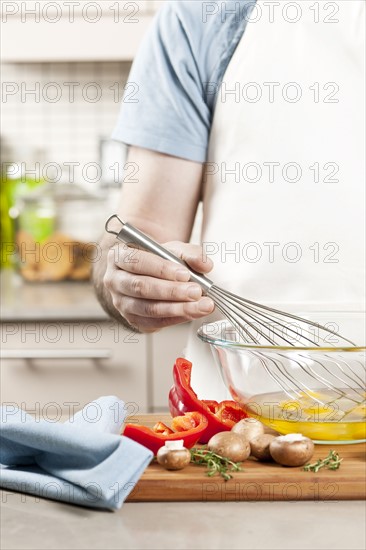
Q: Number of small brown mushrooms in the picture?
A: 5